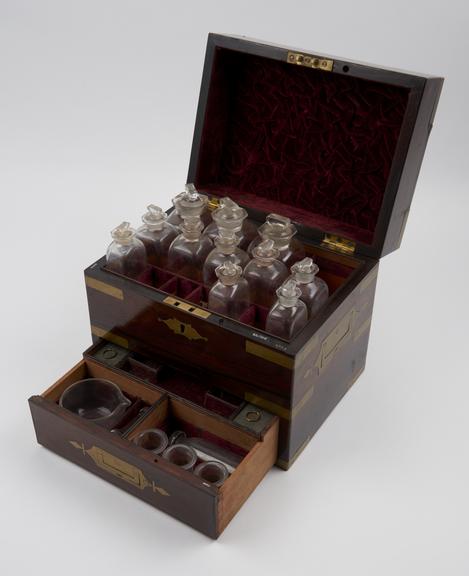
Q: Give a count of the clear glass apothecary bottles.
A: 11